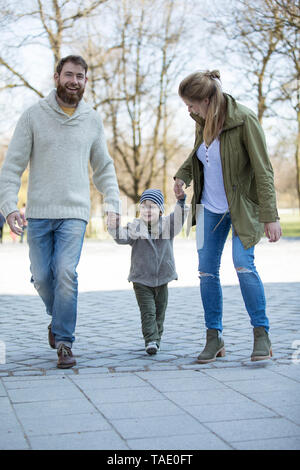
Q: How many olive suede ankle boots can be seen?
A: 2